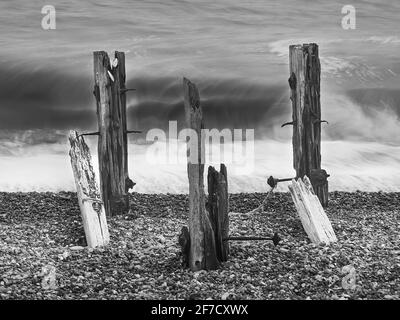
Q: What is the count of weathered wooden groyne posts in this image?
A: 6